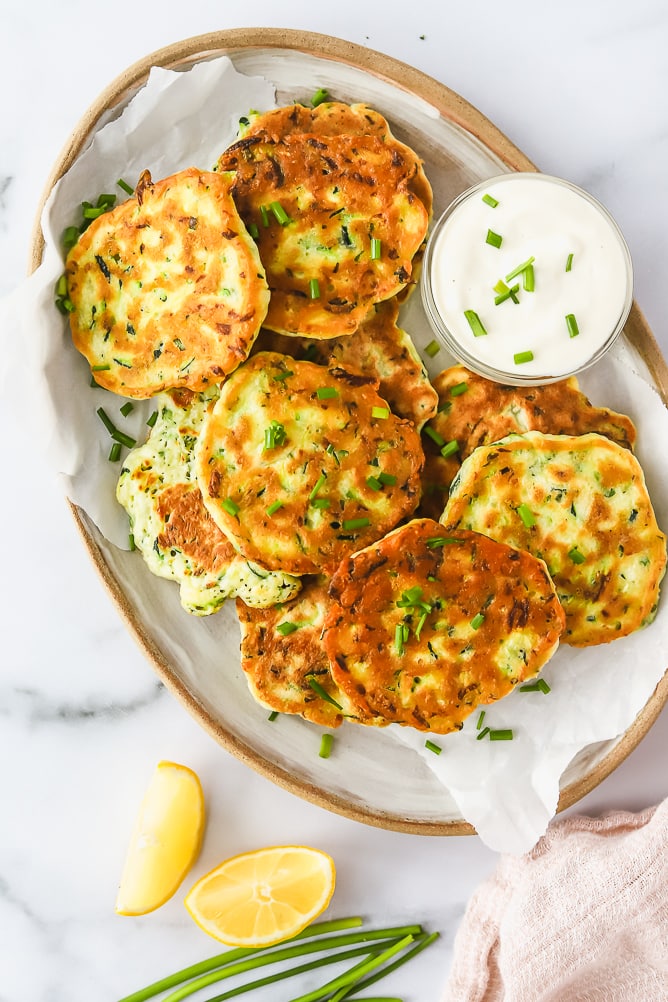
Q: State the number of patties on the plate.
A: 10